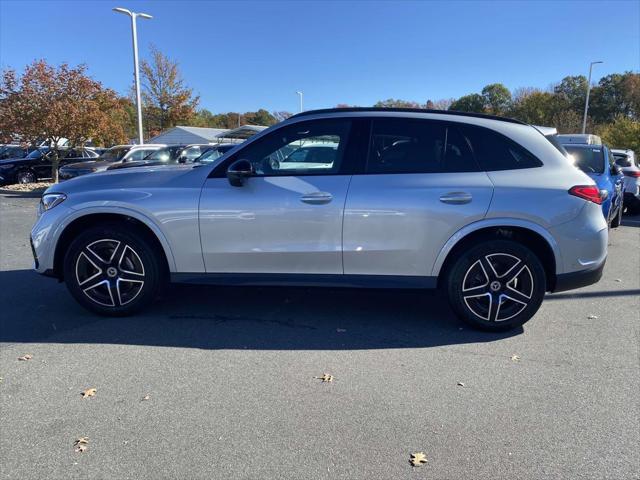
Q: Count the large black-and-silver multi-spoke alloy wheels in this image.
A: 2